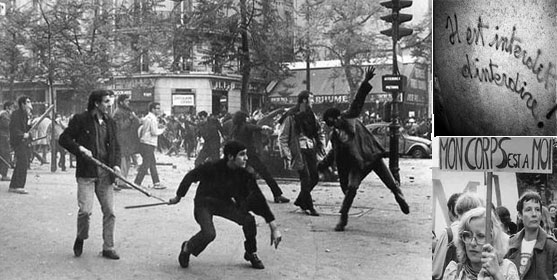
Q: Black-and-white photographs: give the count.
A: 3